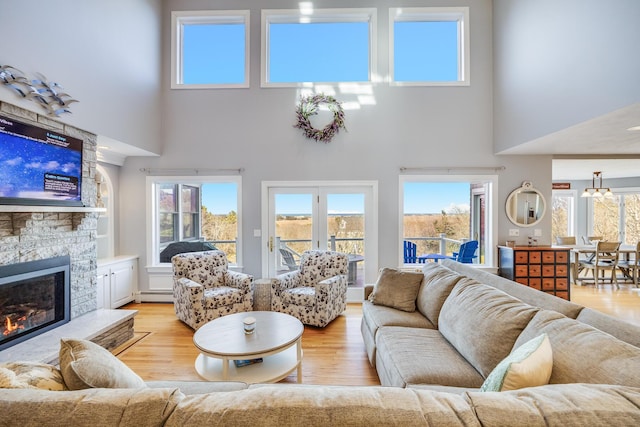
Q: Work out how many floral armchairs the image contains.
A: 2